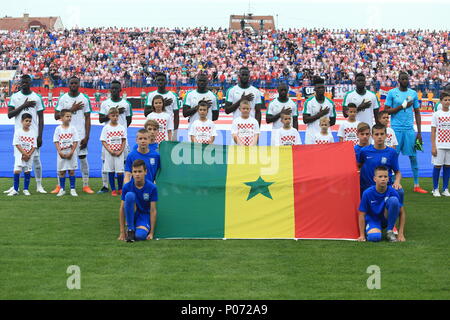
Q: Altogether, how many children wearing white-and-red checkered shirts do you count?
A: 11